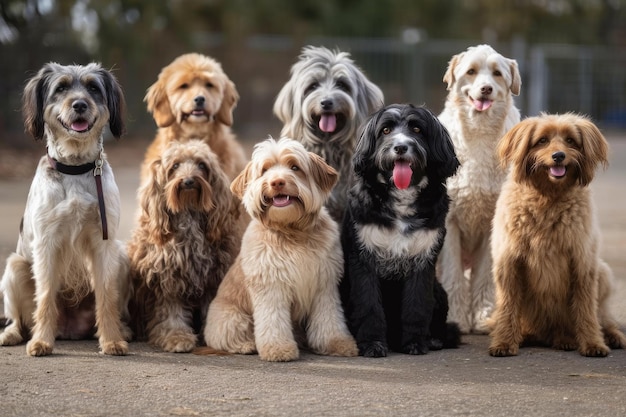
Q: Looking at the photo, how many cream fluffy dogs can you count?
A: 2